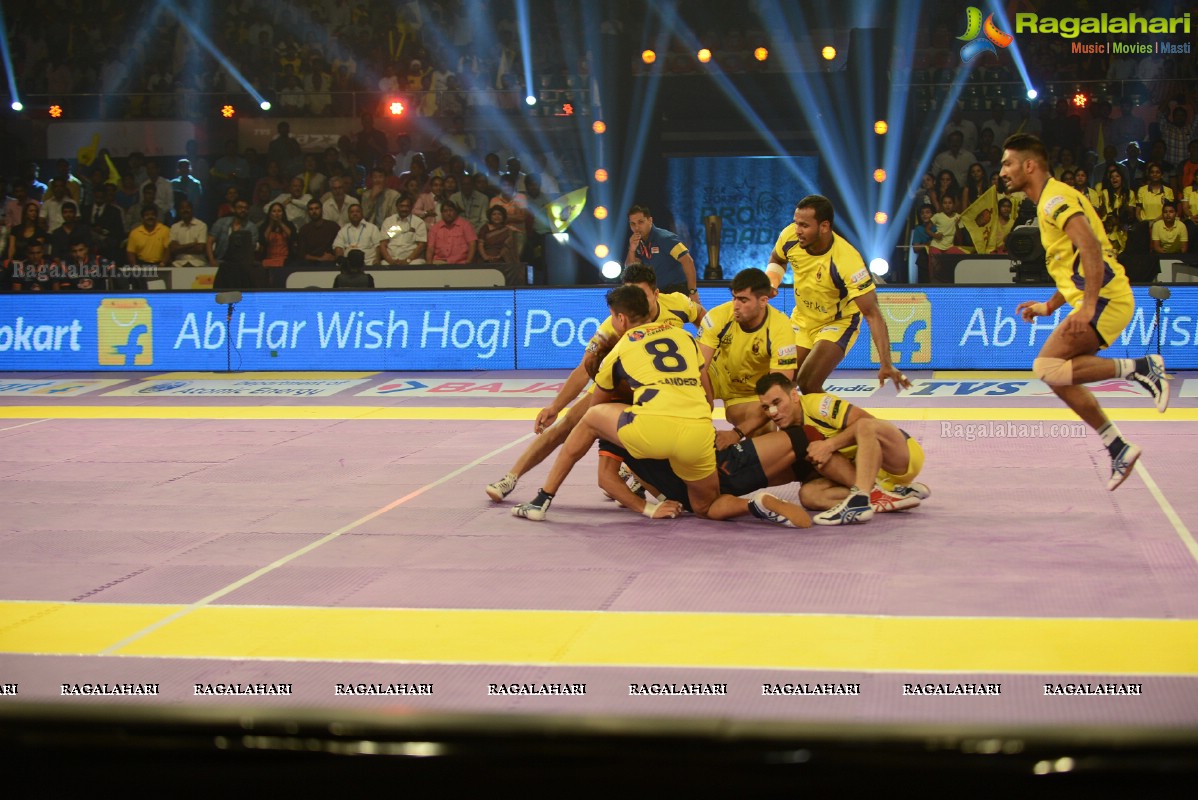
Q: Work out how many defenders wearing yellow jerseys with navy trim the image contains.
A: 6